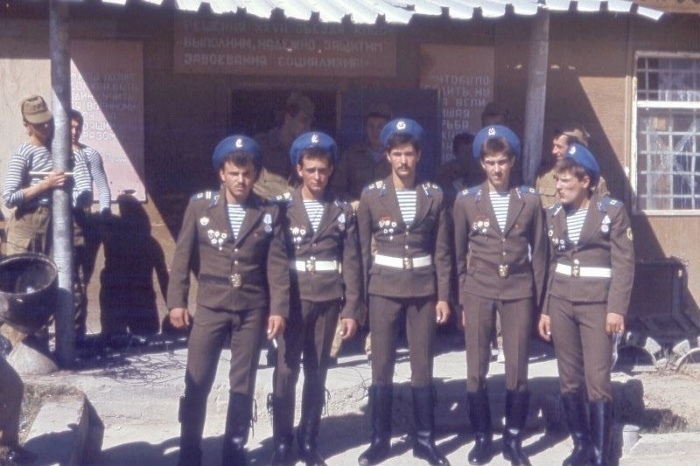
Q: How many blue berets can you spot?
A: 5